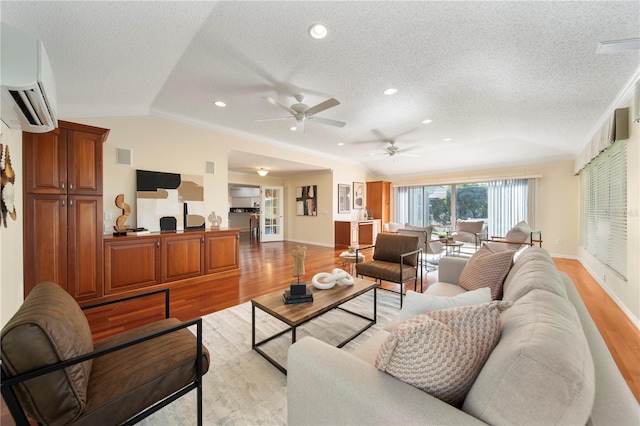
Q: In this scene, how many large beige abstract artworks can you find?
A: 1